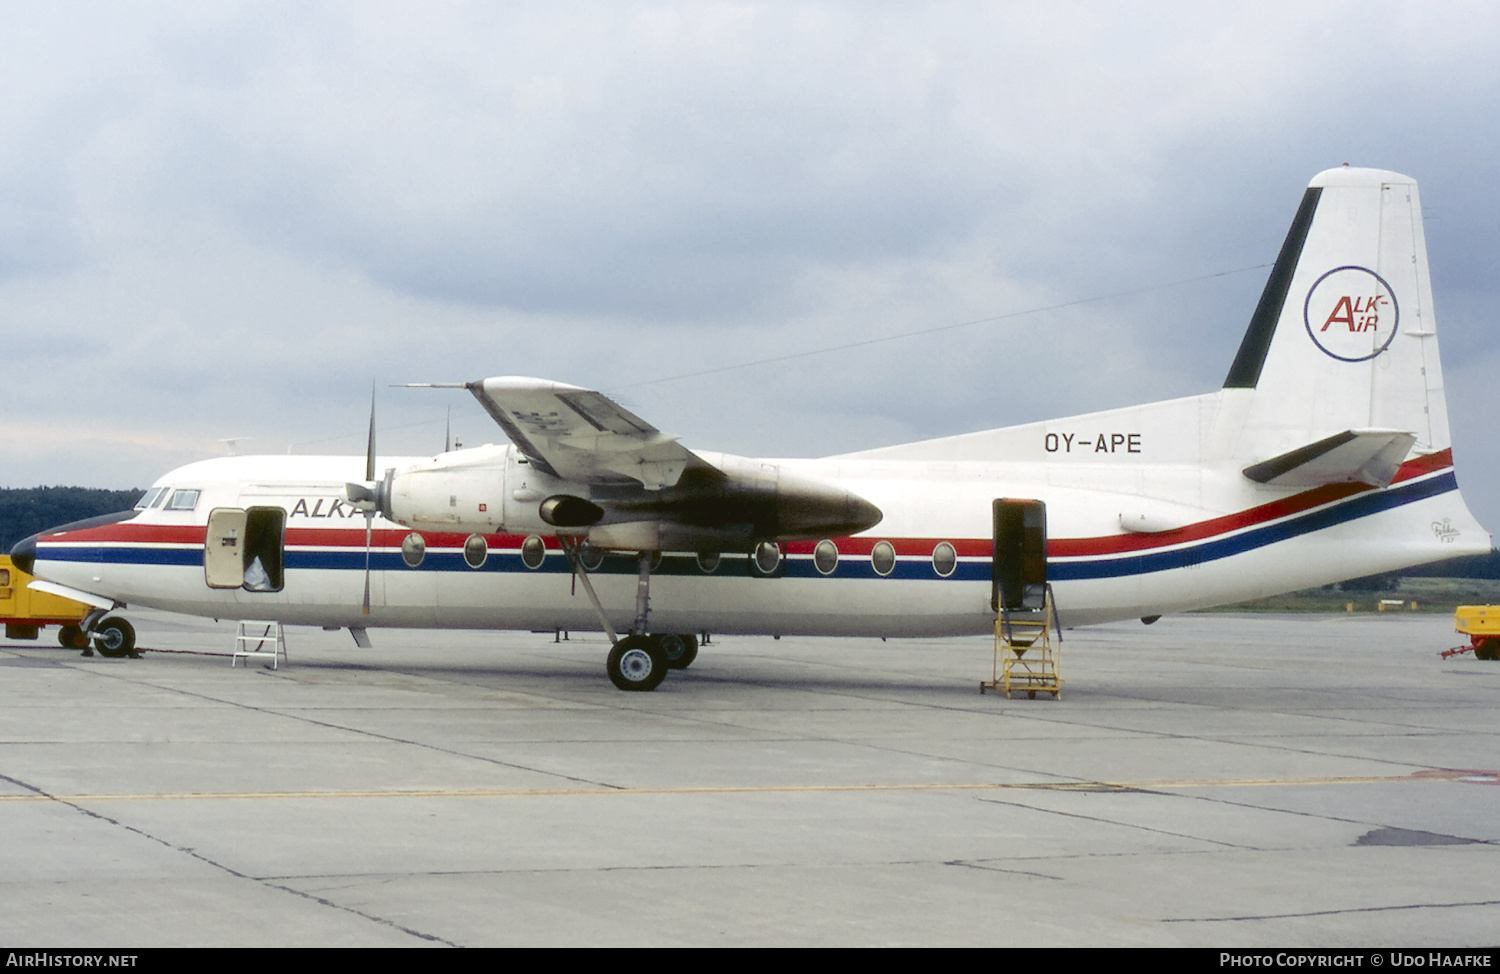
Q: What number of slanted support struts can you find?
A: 1